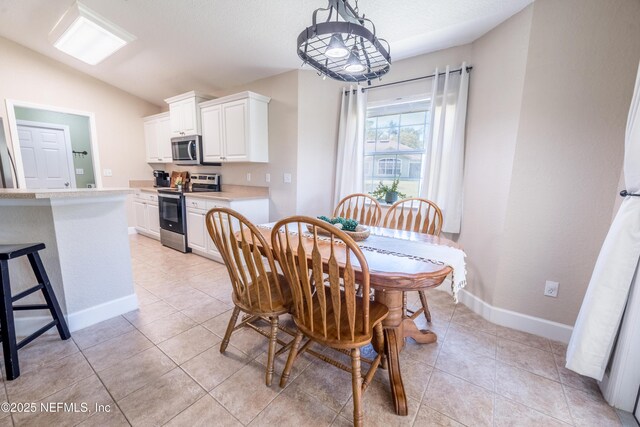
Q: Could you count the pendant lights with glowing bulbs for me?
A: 2